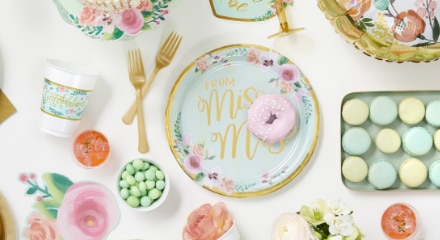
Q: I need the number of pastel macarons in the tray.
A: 12